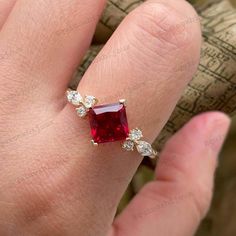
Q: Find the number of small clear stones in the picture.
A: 6